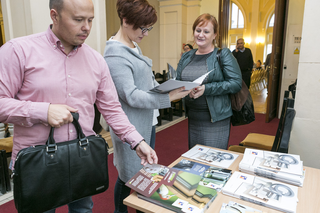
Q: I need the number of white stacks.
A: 3